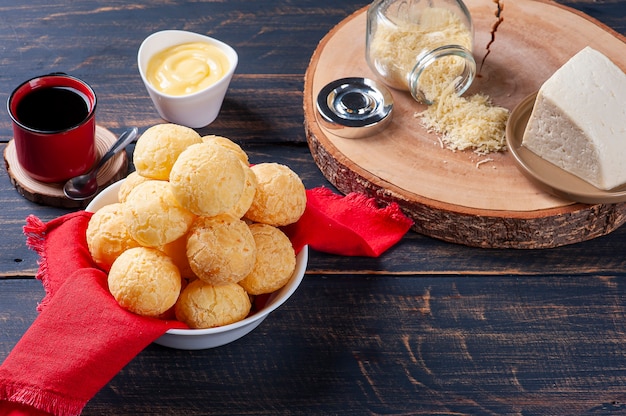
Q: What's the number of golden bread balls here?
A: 13